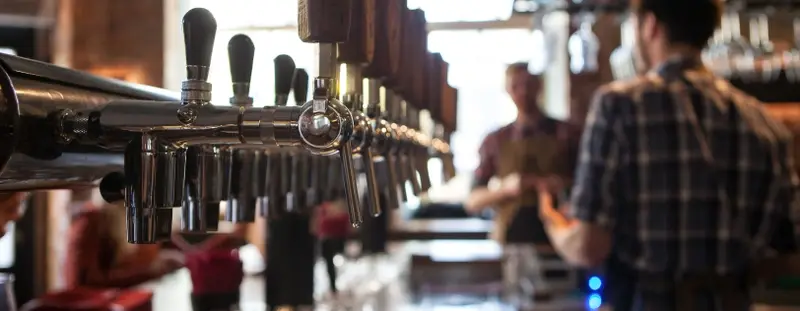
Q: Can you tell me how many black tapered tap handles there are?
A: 4